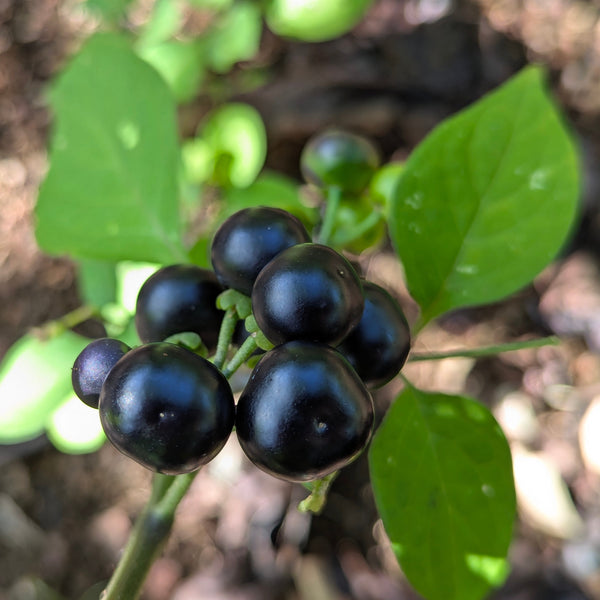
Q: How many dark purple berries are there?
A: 7